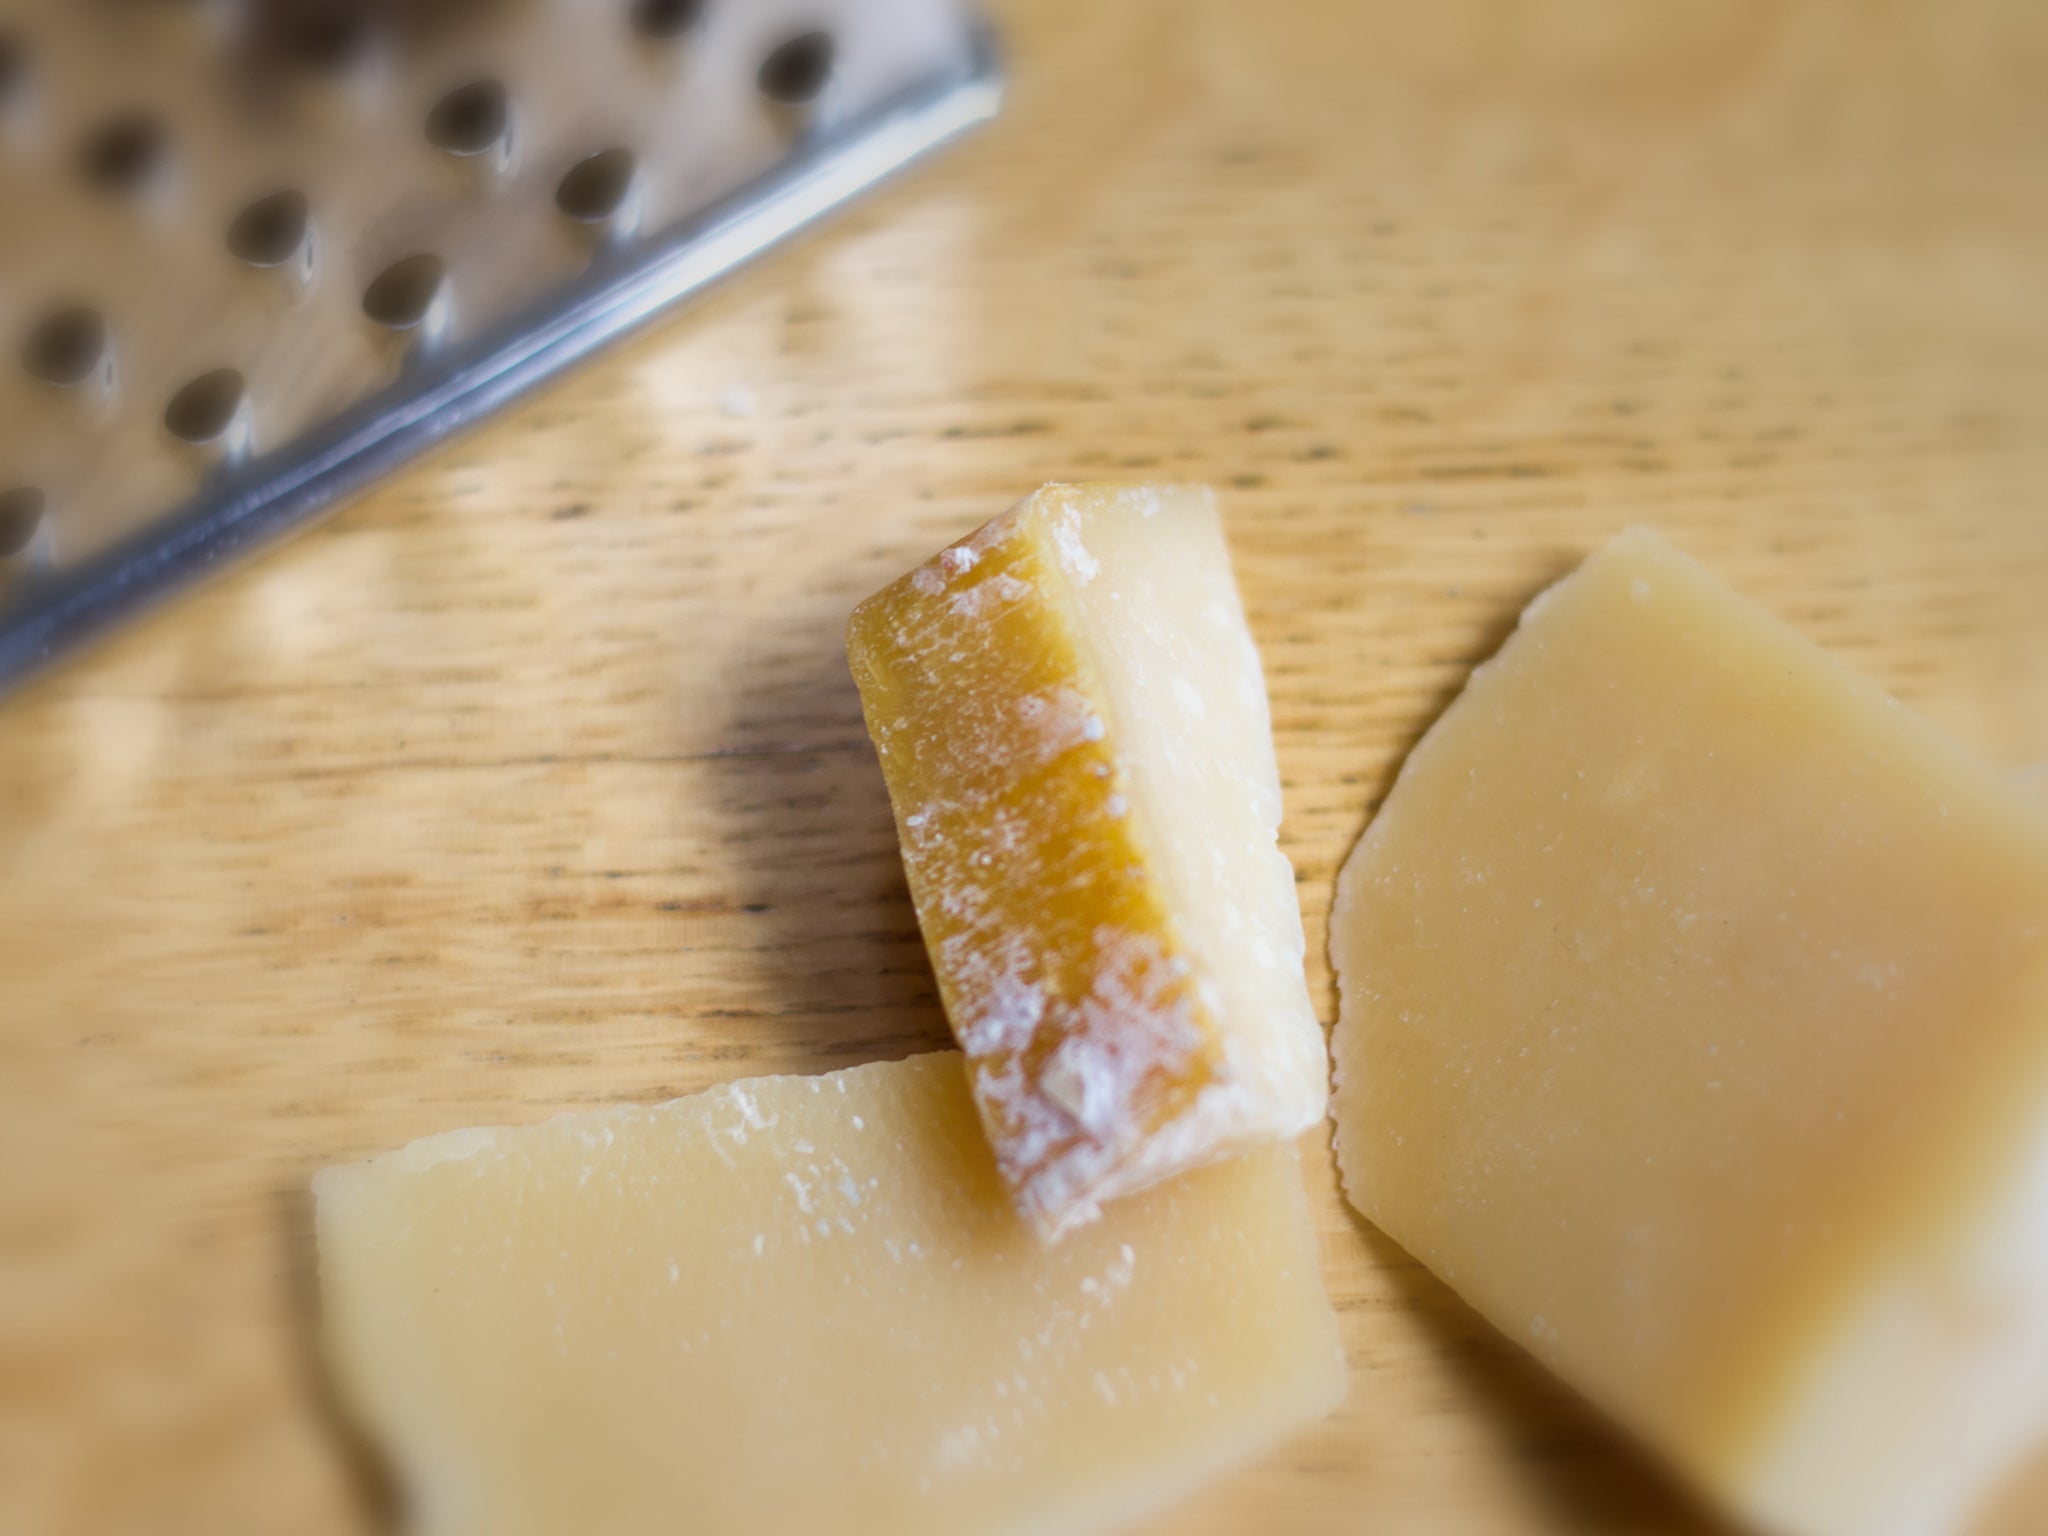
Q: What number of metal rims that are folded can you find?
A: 1